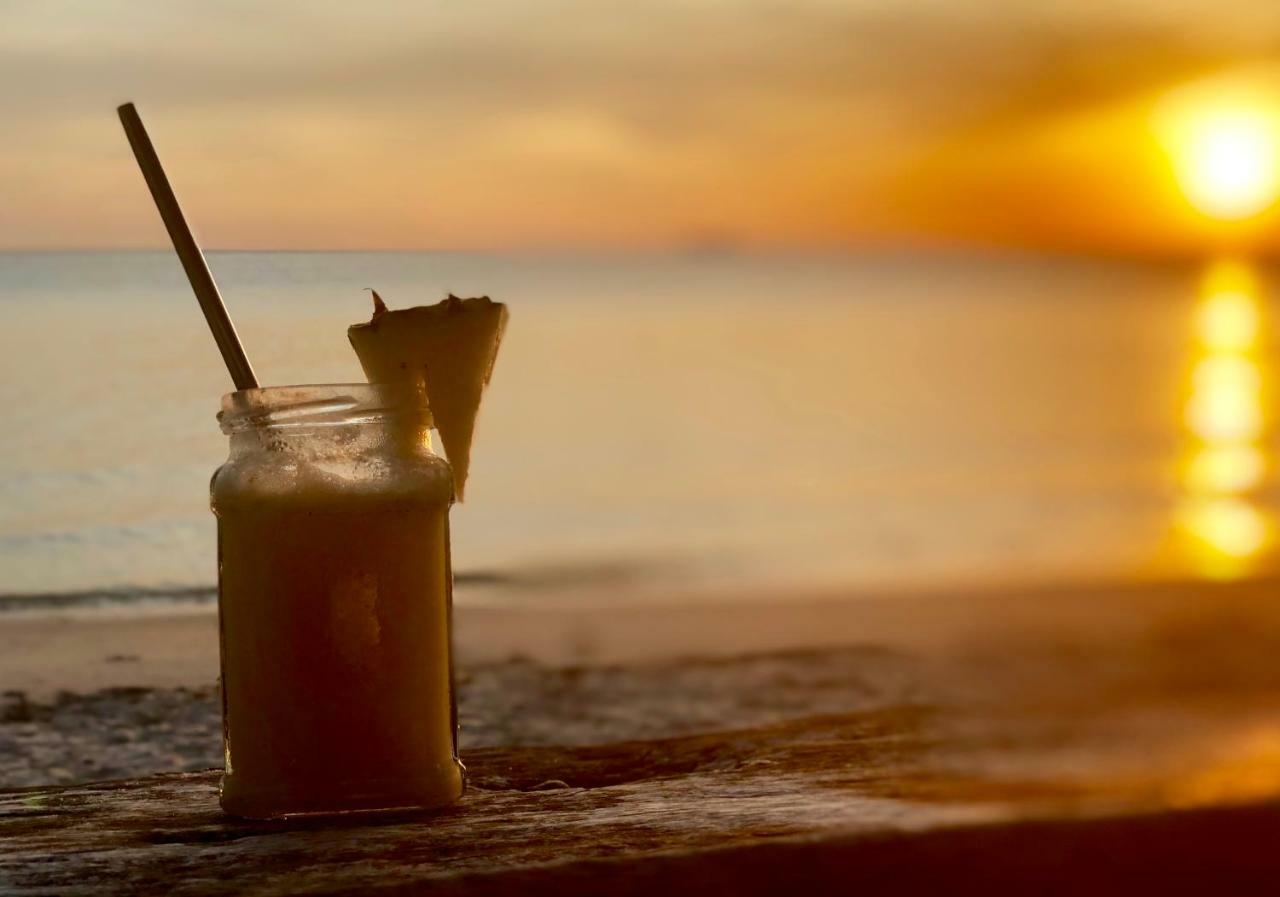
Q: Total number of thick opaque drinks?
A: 1